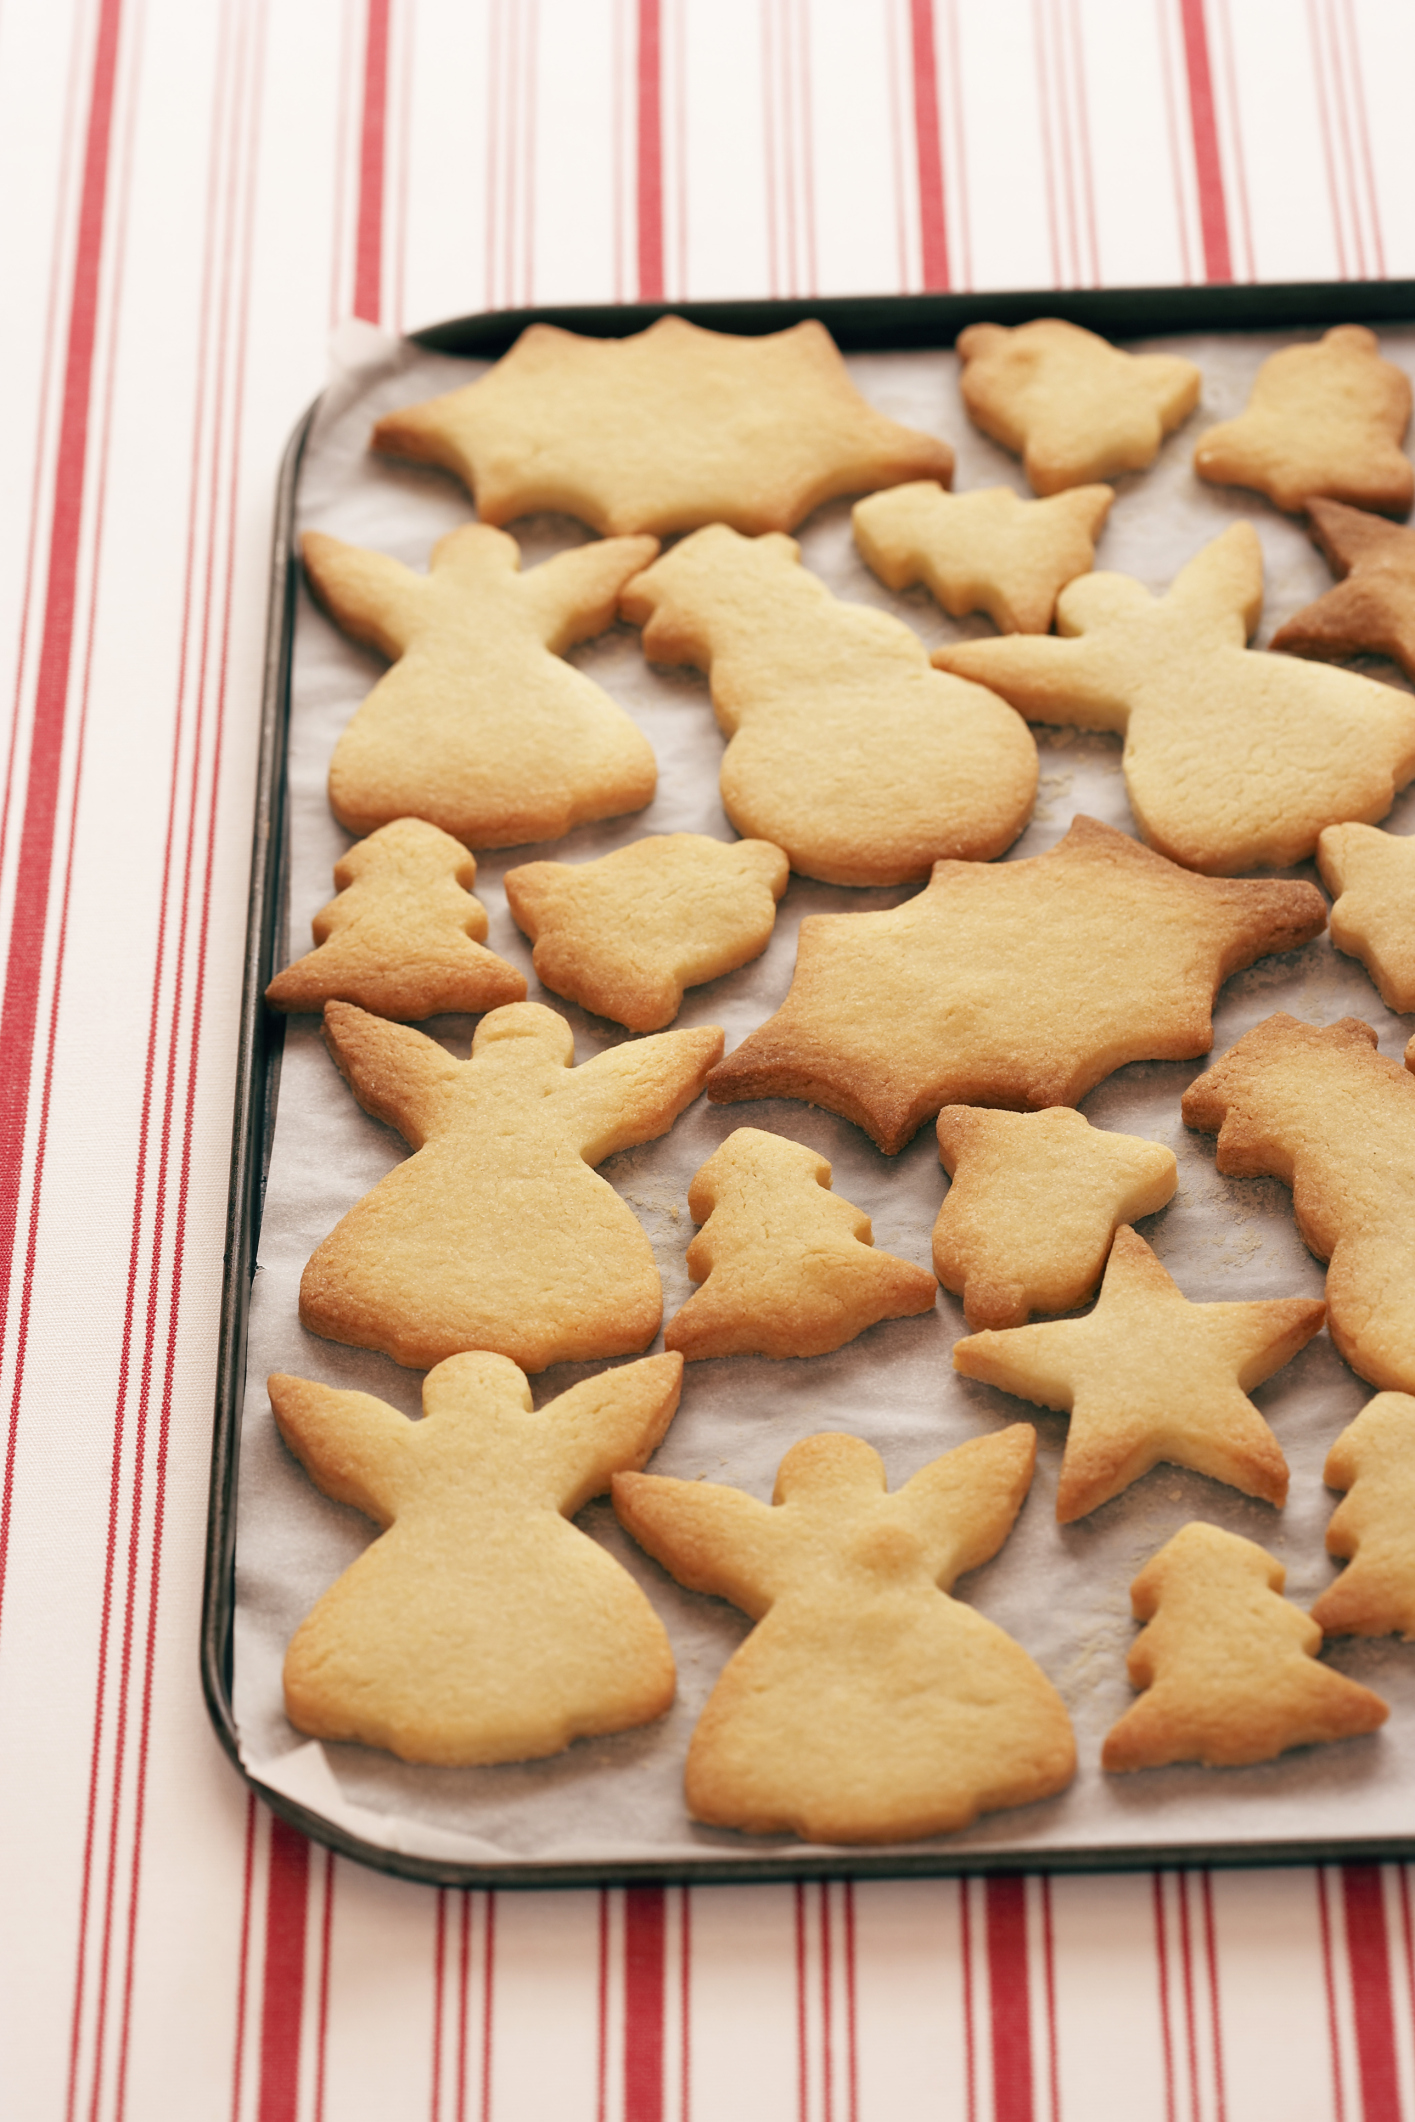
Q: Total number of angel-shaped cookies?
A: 5